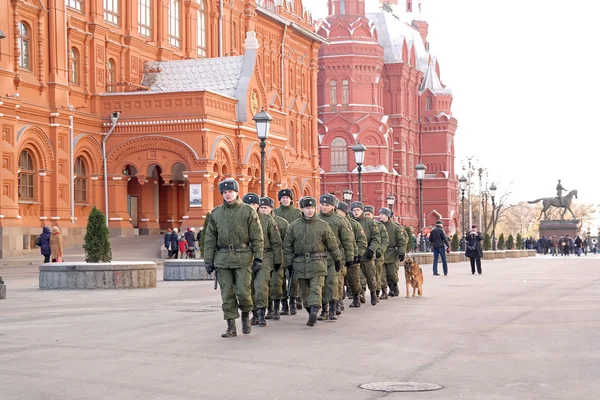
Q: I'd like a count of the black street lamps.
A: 7